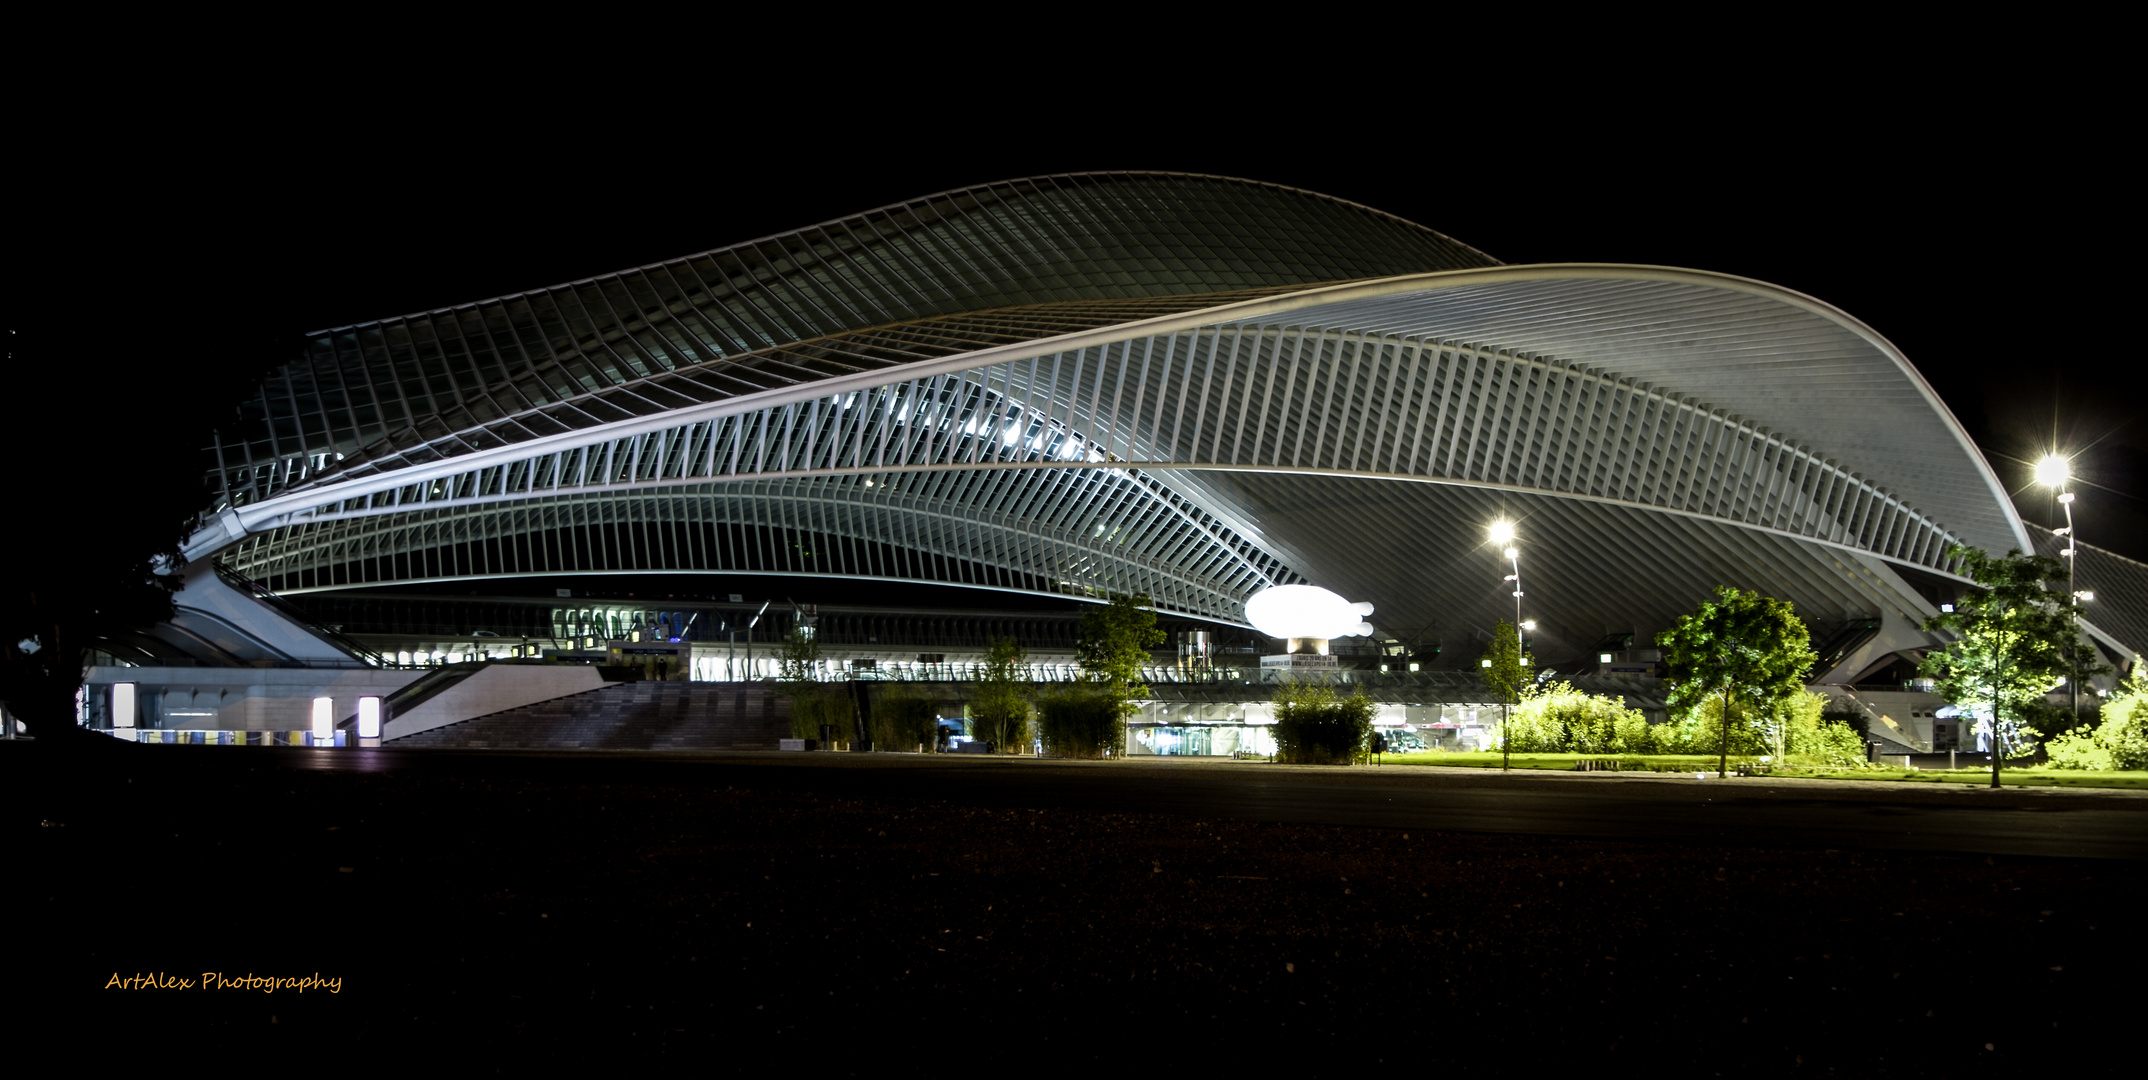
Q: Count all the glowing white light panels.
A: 3